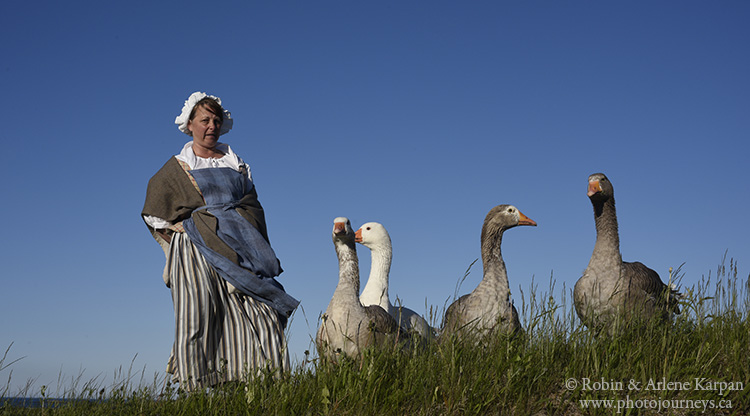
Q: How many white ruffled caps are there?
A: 1